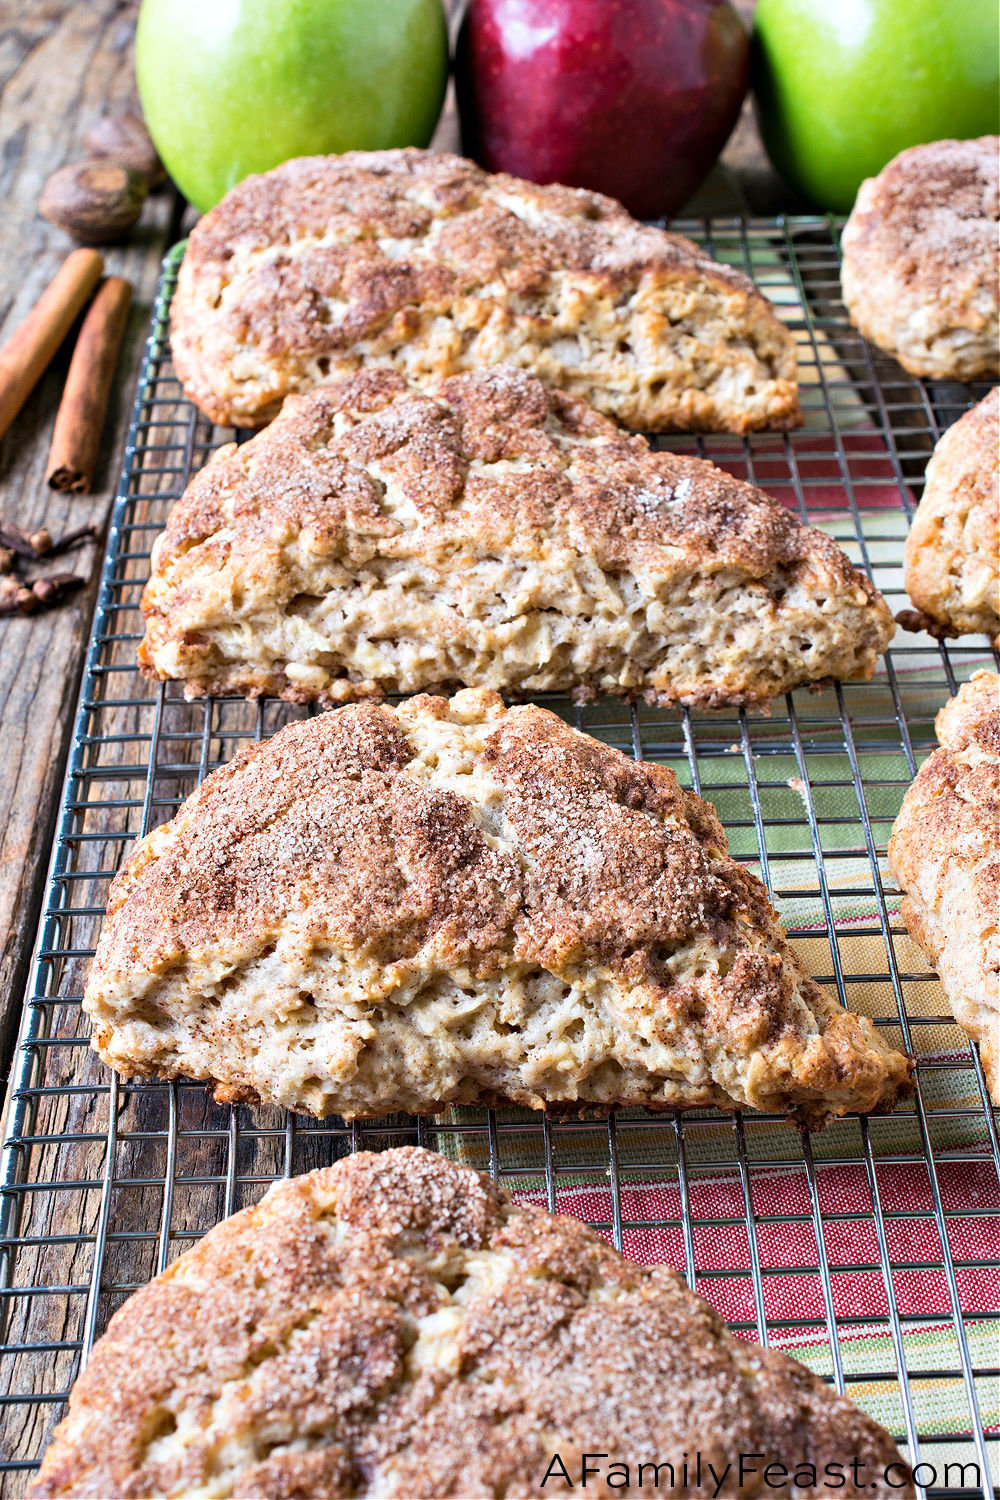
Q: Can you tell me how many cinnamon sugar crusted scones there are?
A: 7